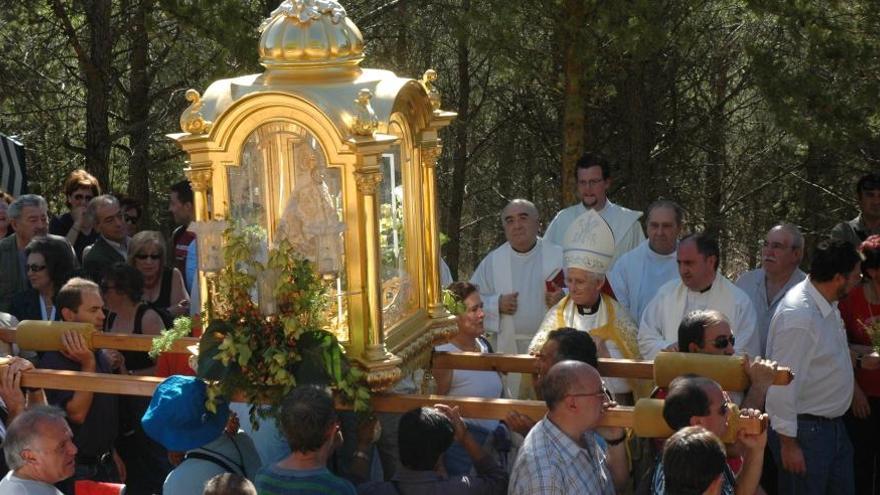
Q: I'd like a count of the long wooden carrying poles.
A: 2